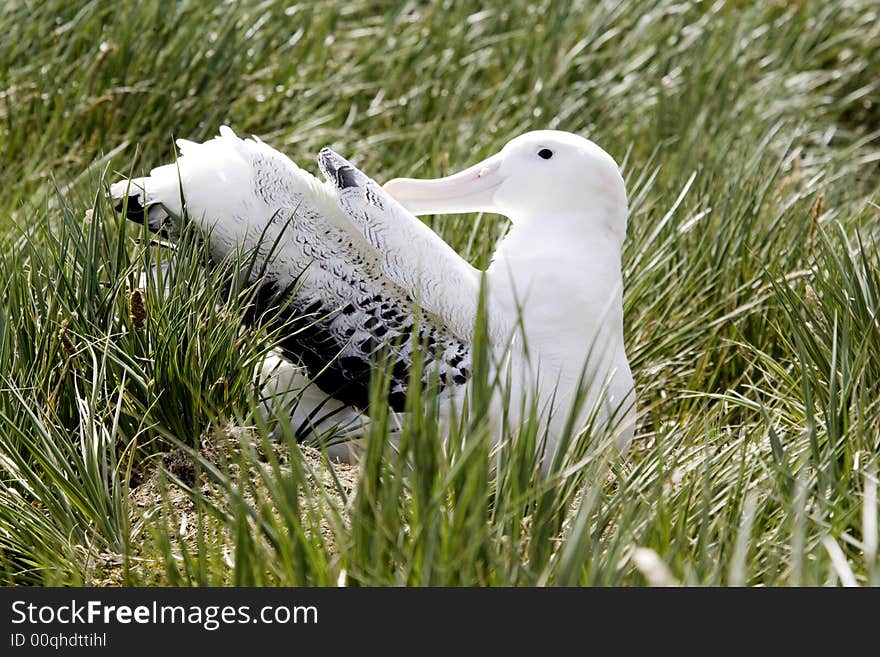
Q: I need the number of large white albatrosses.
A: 1